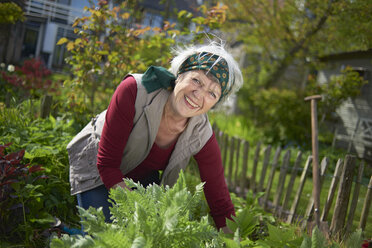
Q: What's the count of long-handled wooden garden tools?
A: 1